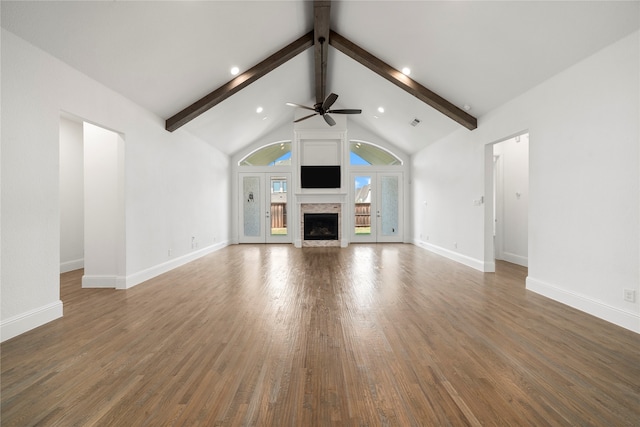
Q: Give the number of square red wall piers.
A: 0